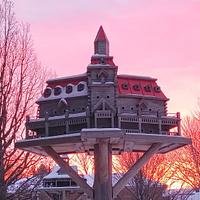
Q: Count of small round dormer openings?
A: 8